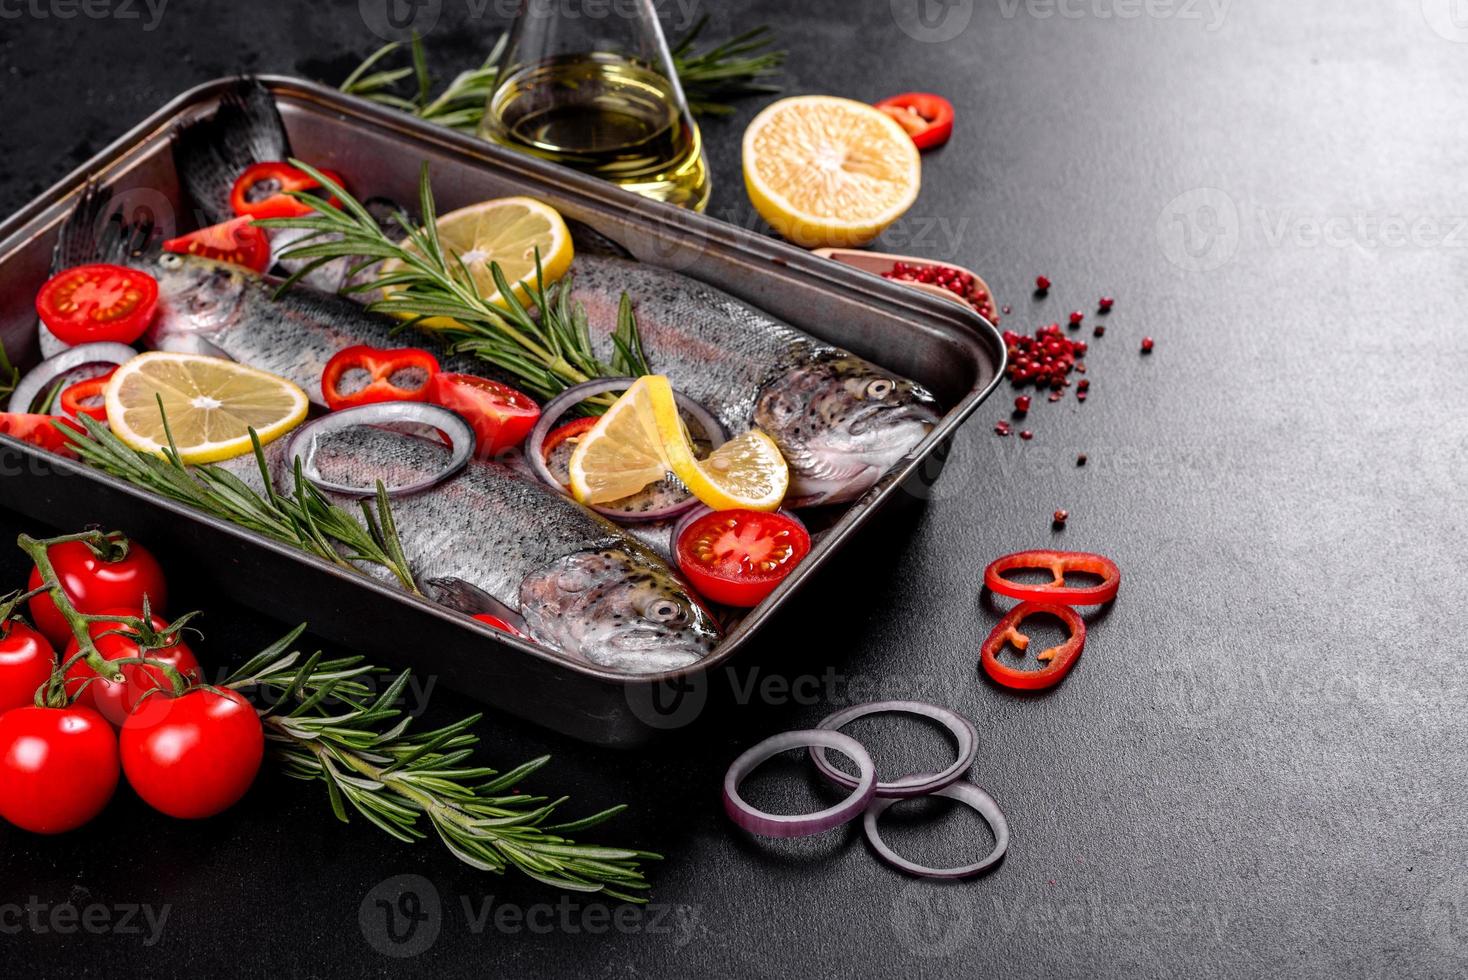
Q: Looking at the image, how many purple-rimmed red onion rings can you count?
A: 7